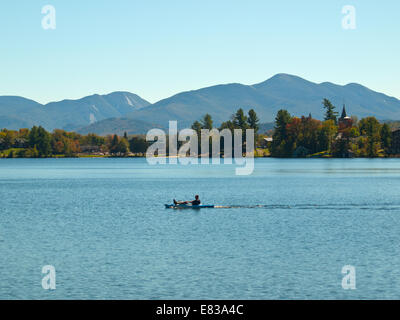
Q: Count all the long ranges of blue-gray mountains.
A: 1